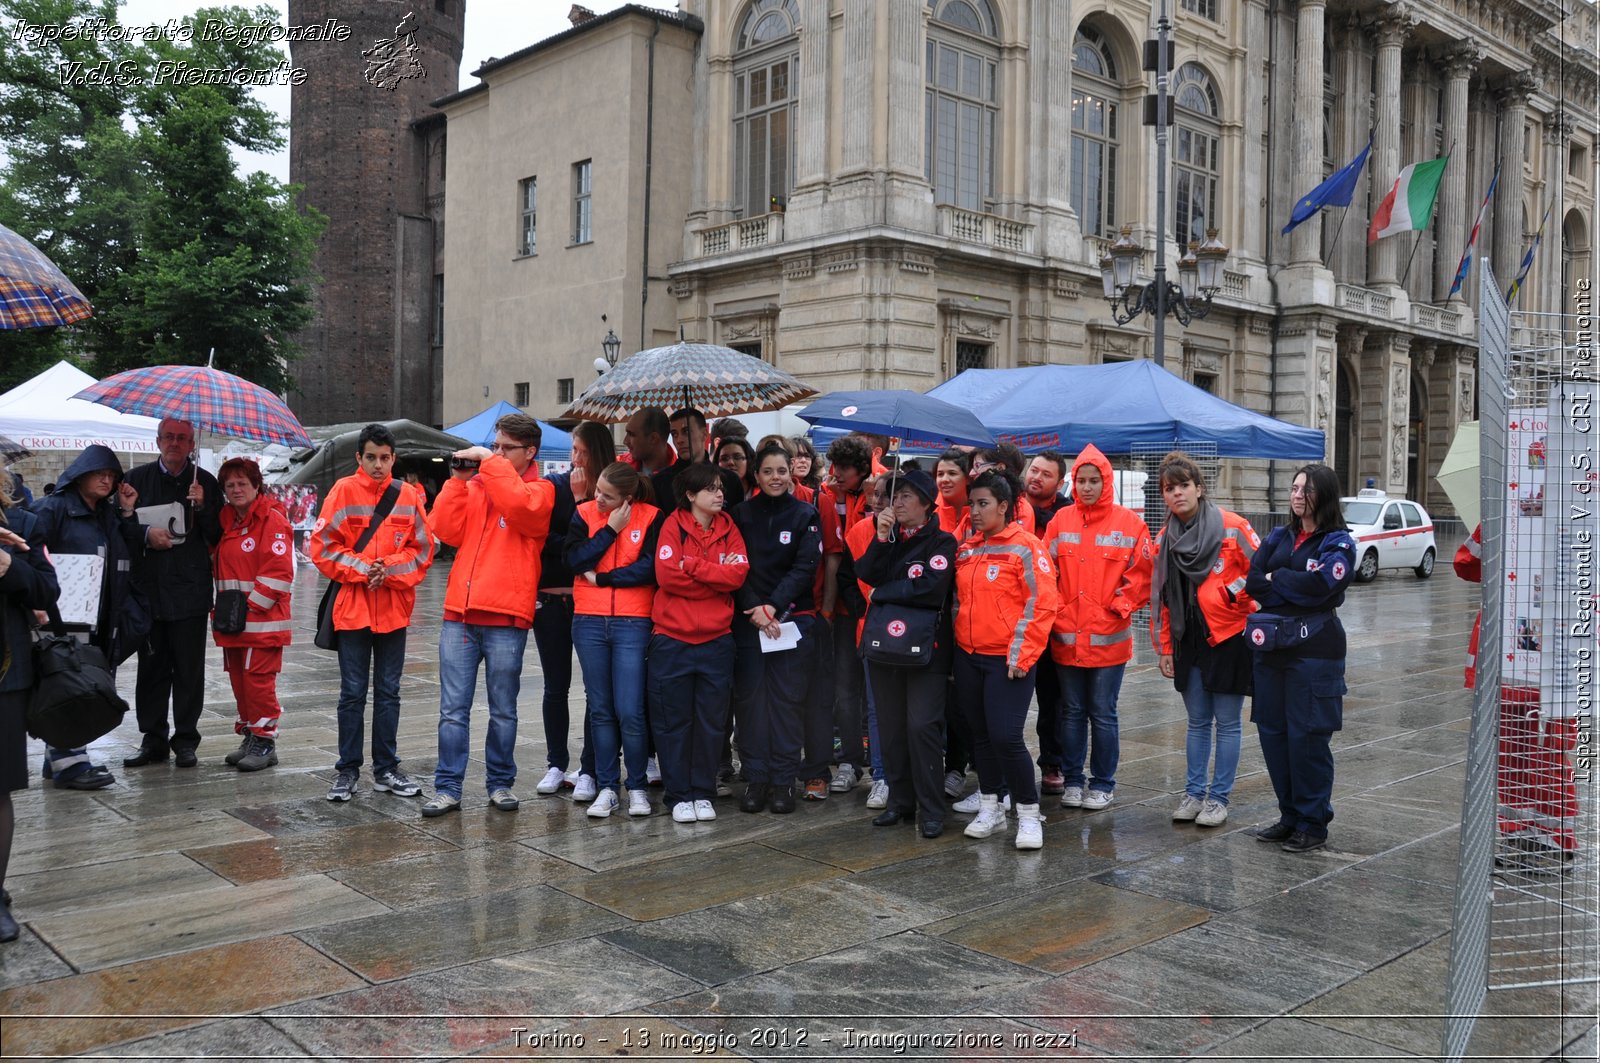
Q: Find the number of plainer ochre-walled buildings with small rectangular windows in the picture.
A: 1